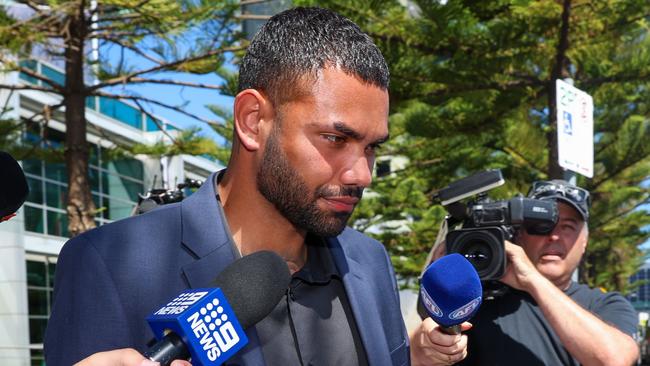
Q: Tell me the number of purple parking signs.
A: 0